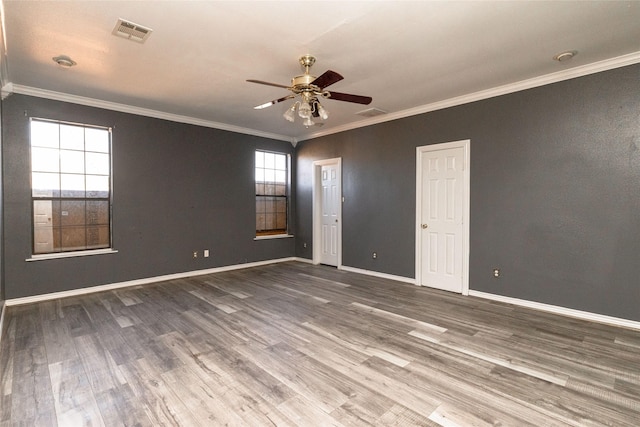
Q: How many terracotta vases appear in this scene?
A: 0